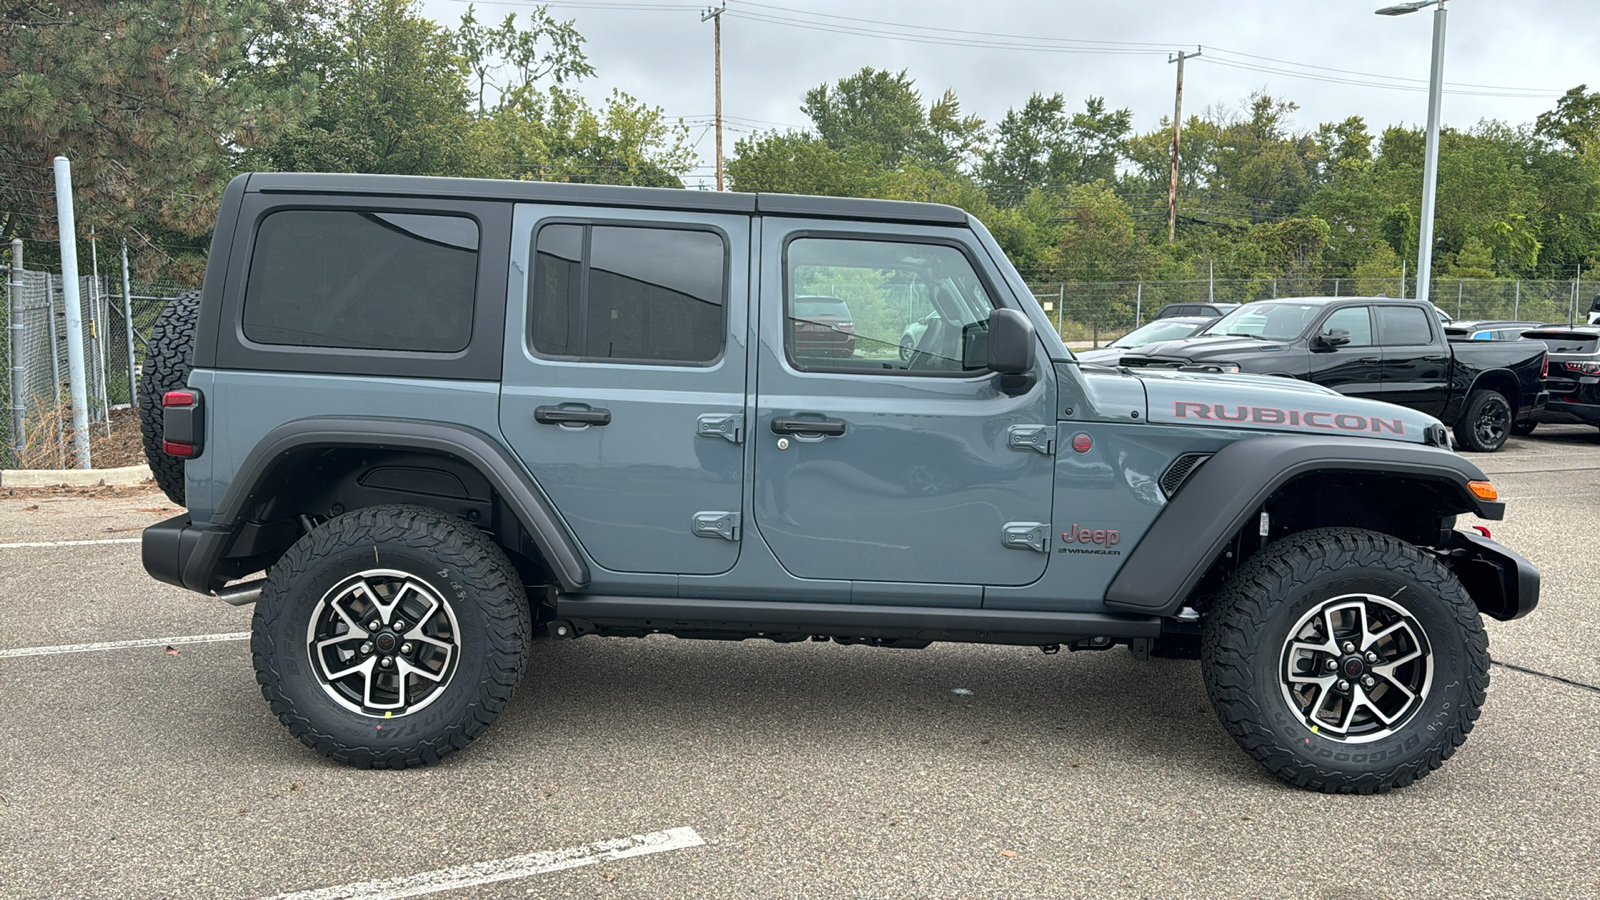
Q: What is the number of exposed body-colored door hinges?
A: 4